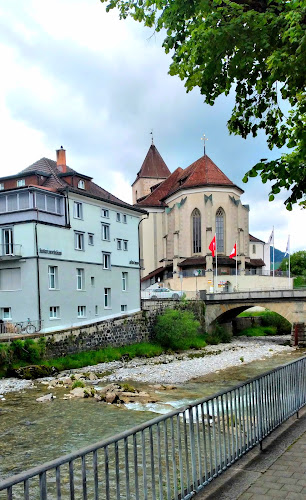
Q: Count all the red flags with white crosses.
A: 2